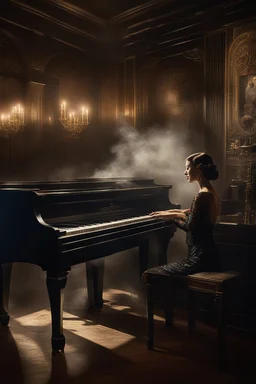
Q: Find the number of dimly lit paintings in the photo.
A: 1